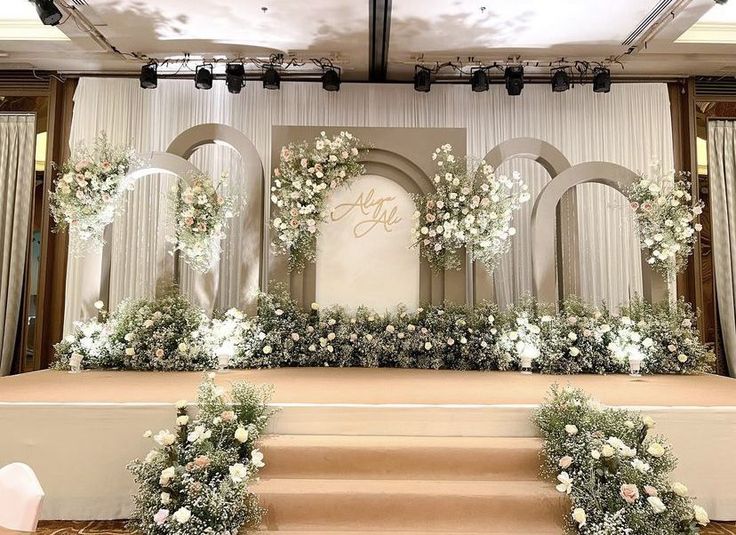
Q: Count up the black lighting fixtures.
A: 11